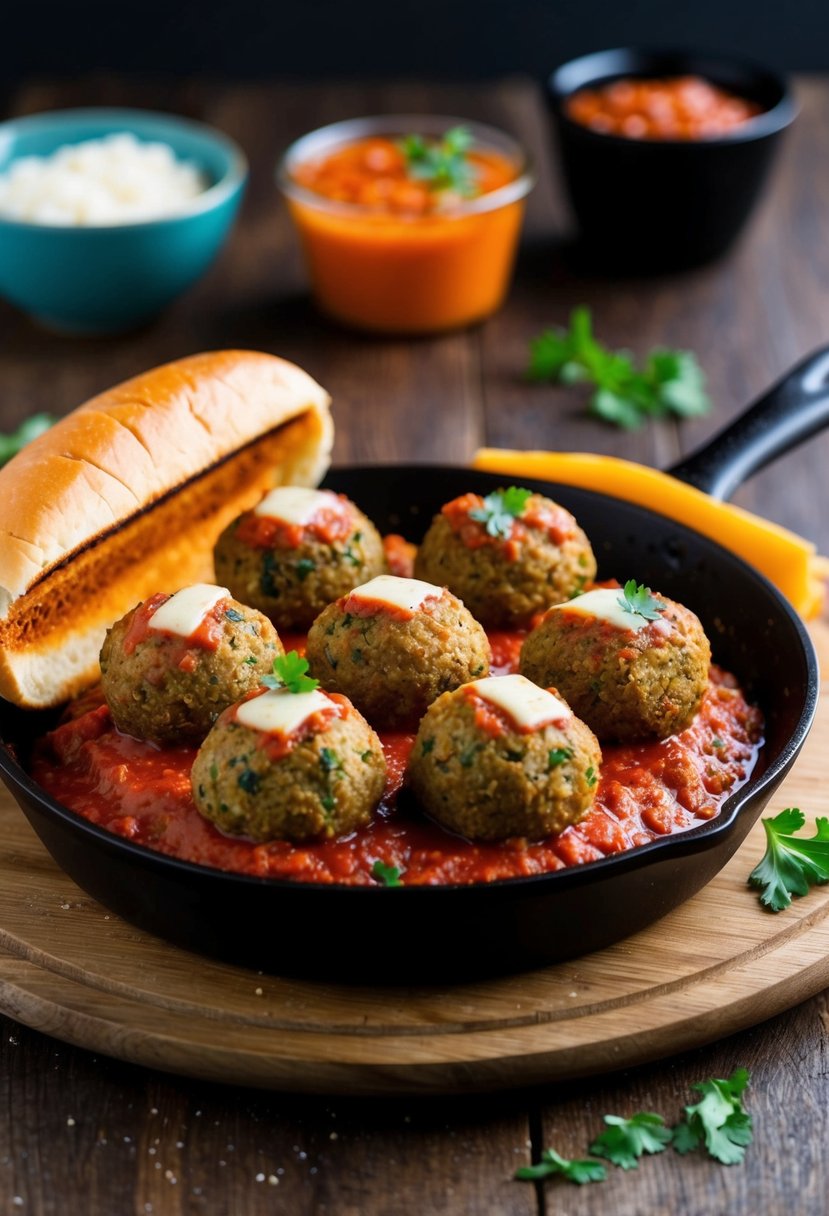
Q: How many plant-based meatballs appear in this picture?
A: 7